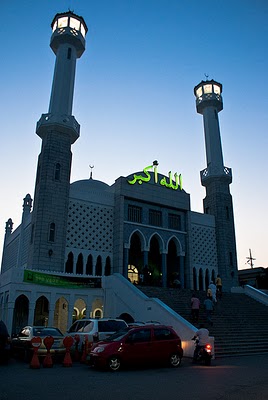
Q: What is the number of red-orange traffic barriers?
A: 5